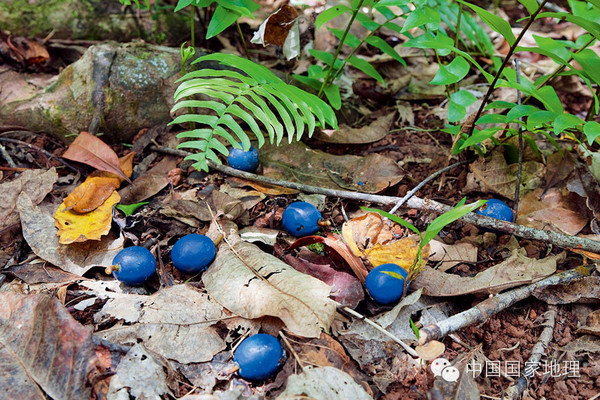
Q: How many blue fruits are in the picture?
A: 7